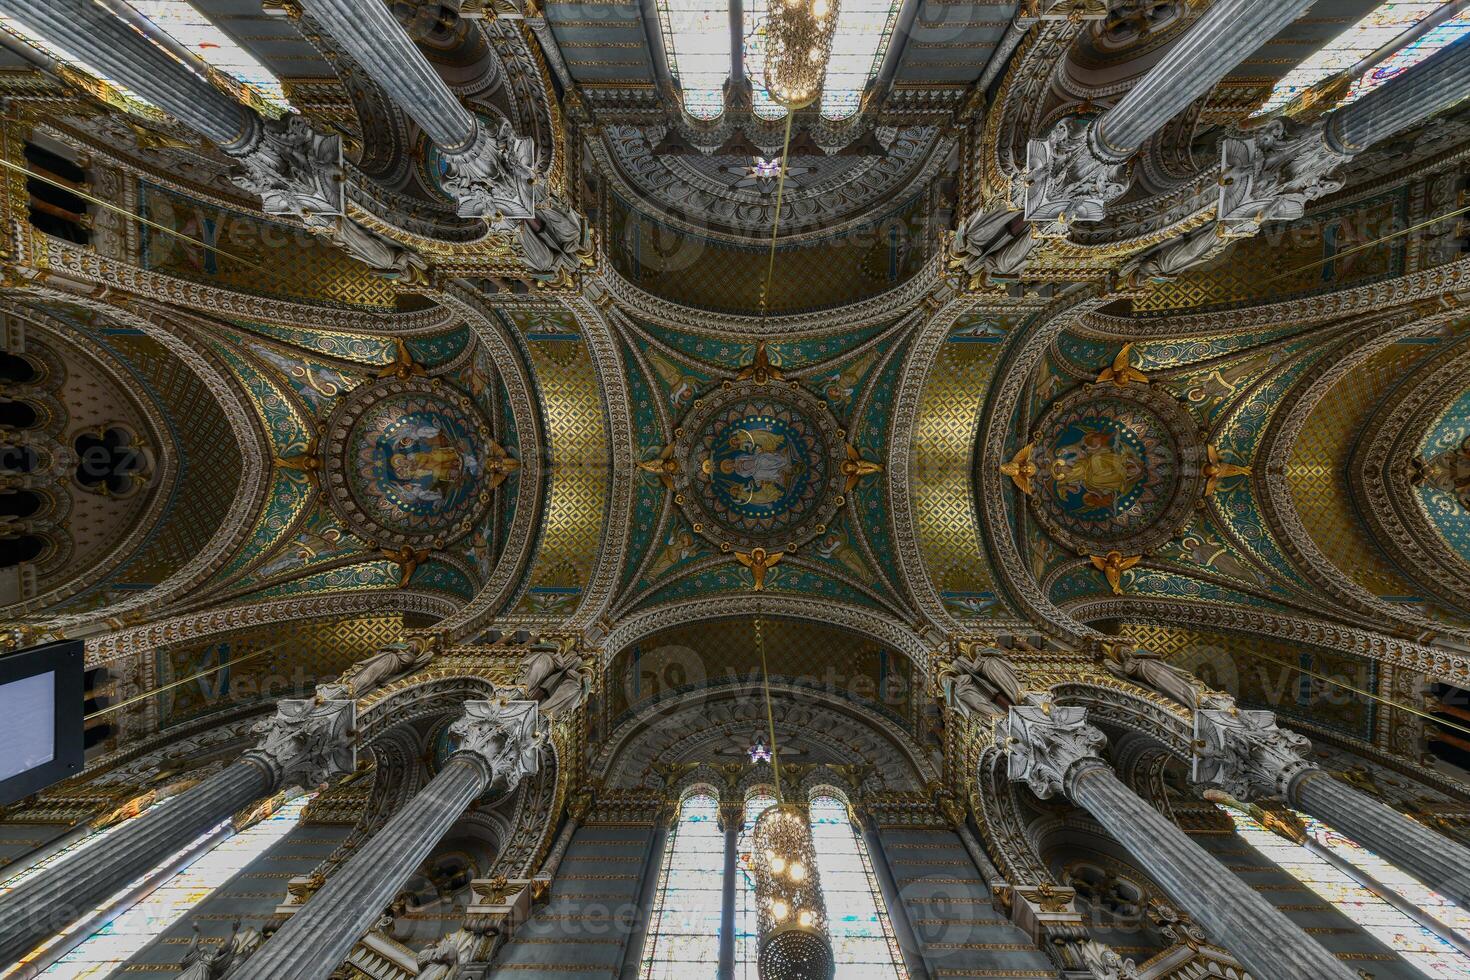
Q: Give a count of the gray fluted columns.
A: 8